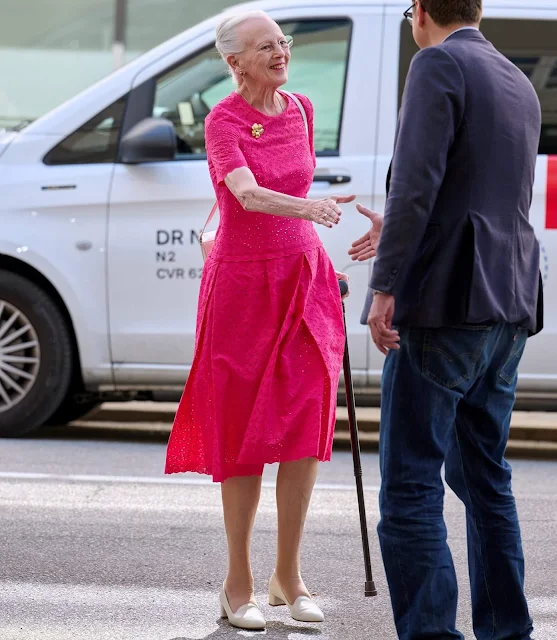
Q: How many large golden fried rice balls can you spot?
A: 0